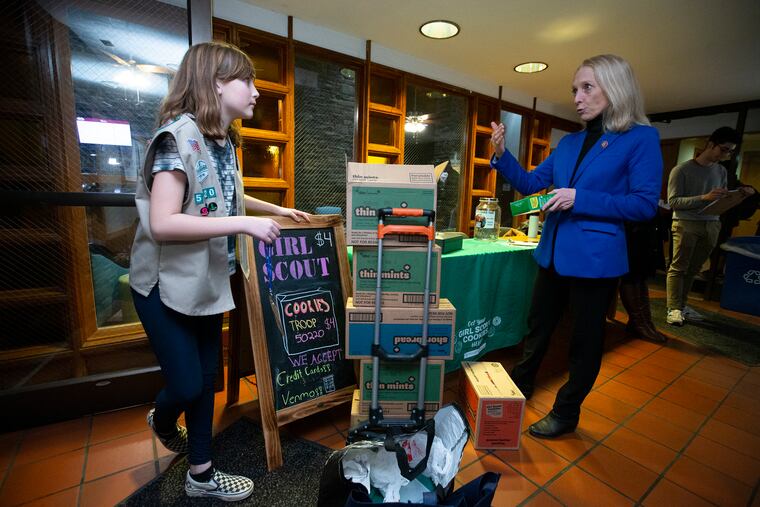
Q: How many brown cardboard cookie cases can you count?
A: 6